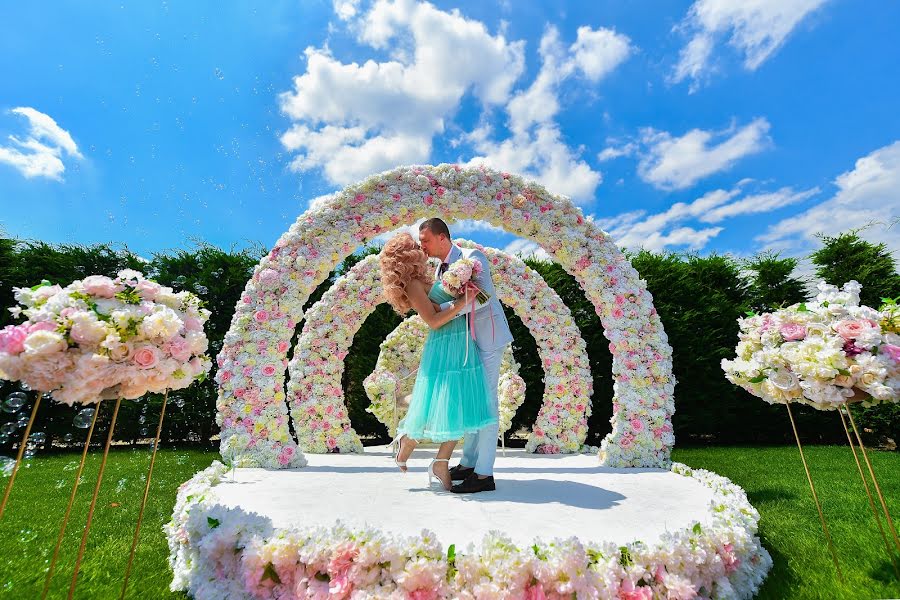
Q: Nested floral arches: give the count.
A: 3